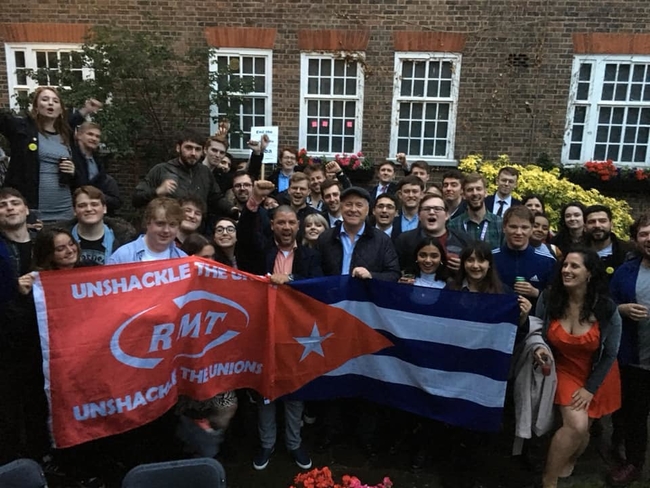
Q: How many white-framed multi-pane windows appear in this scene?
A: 5